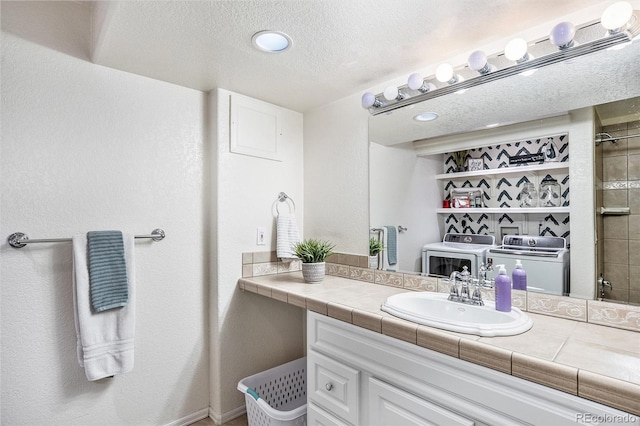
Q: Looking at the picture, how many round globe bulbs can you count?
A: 8